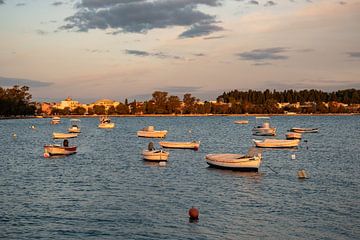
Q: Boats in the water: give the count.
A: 14